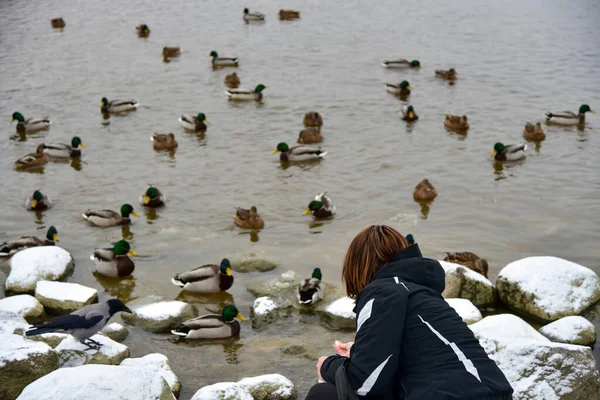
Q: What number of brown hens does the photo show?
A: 14